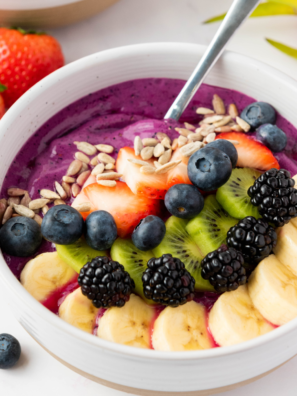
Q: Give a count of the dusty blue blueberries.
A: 10